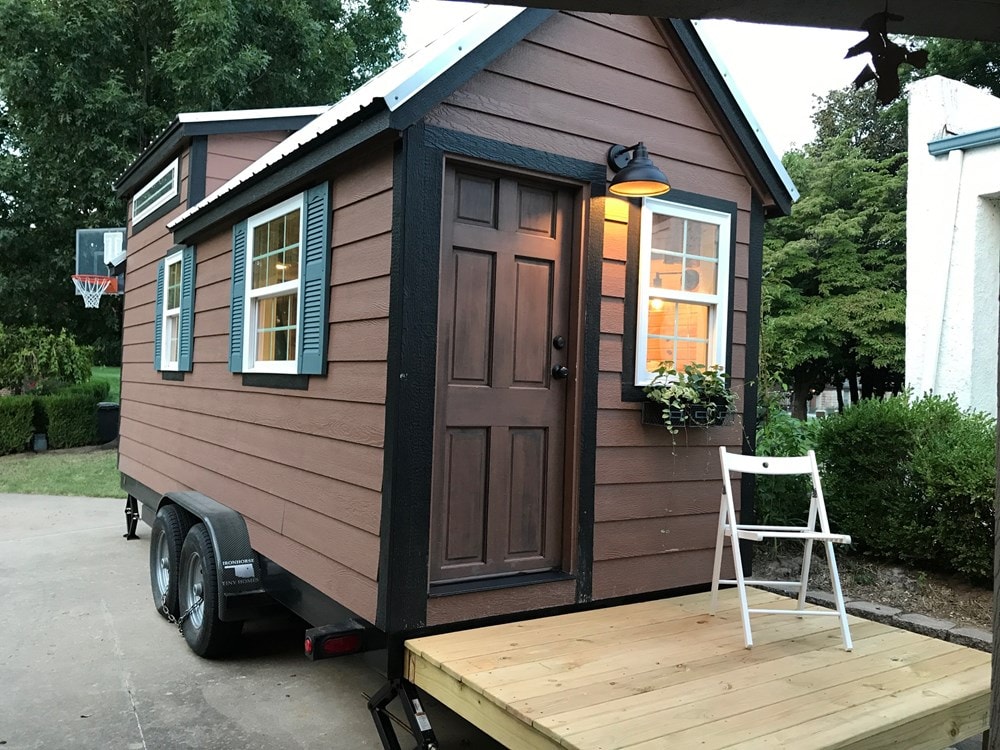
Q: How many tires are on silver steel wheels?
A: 2